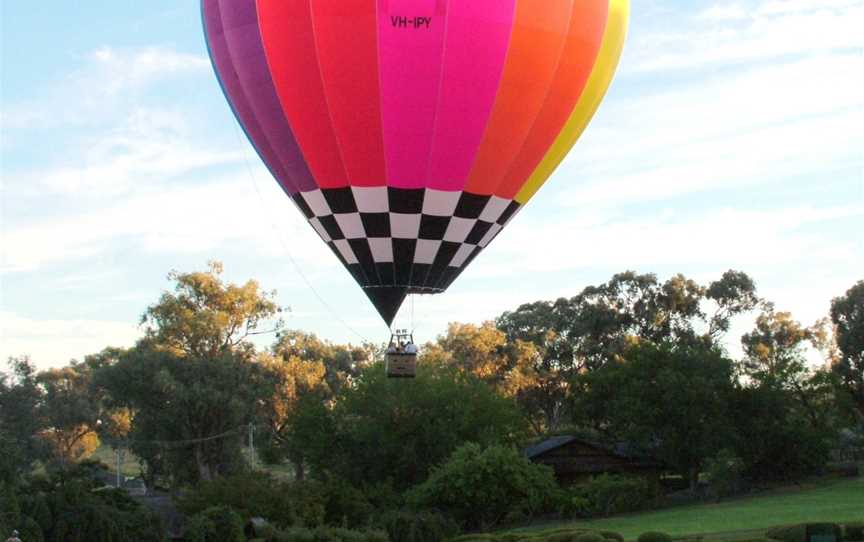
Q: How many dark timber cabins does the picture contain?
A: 1